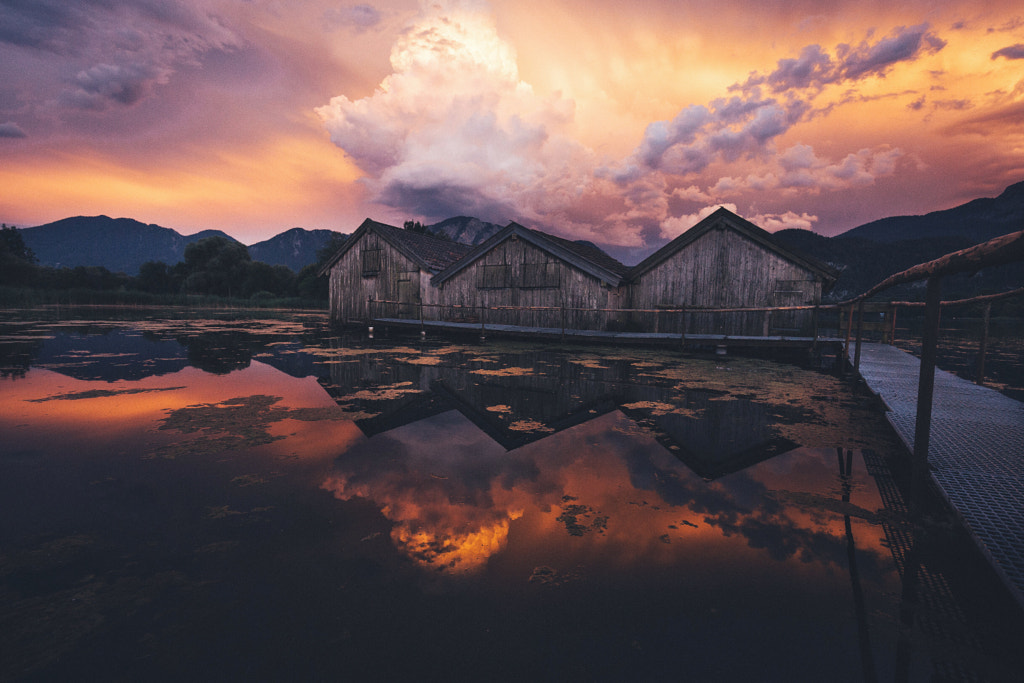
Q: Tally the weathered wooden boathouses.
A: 3